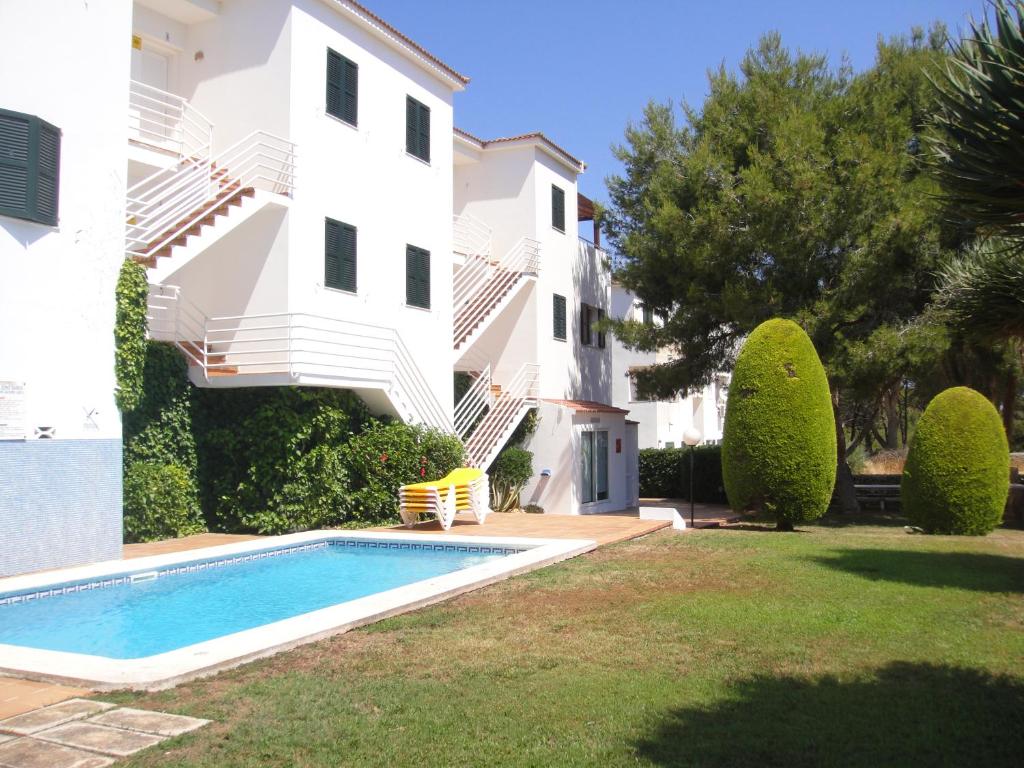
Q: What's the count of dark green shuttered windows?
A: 7